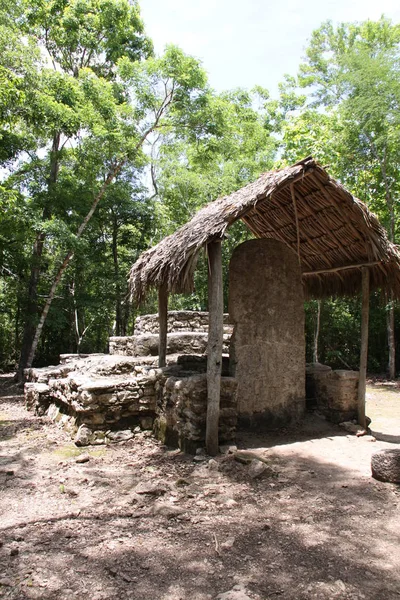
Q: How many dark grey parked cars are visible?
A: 0